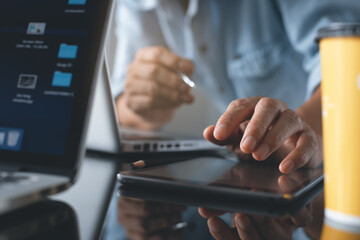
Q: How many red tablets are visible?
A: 0